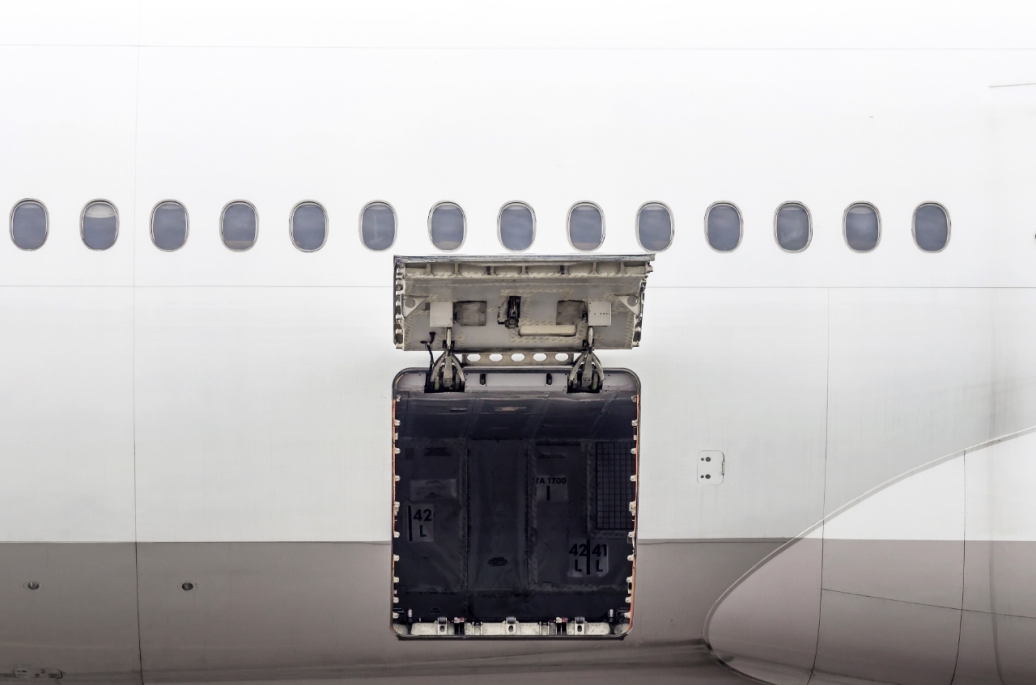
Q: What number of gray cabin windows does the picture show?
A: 14